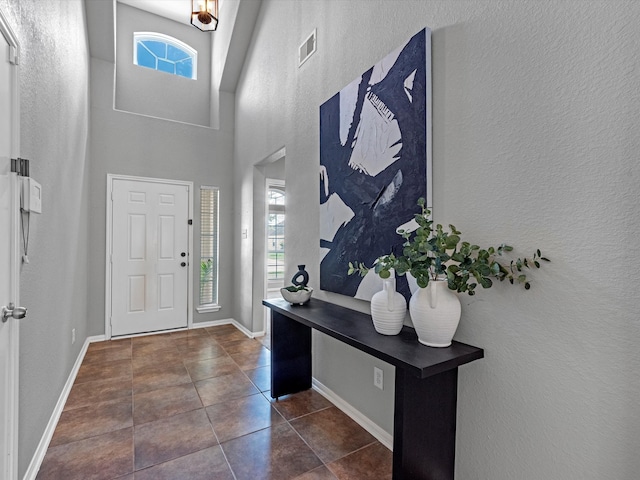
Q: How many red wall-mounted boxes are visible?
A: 0